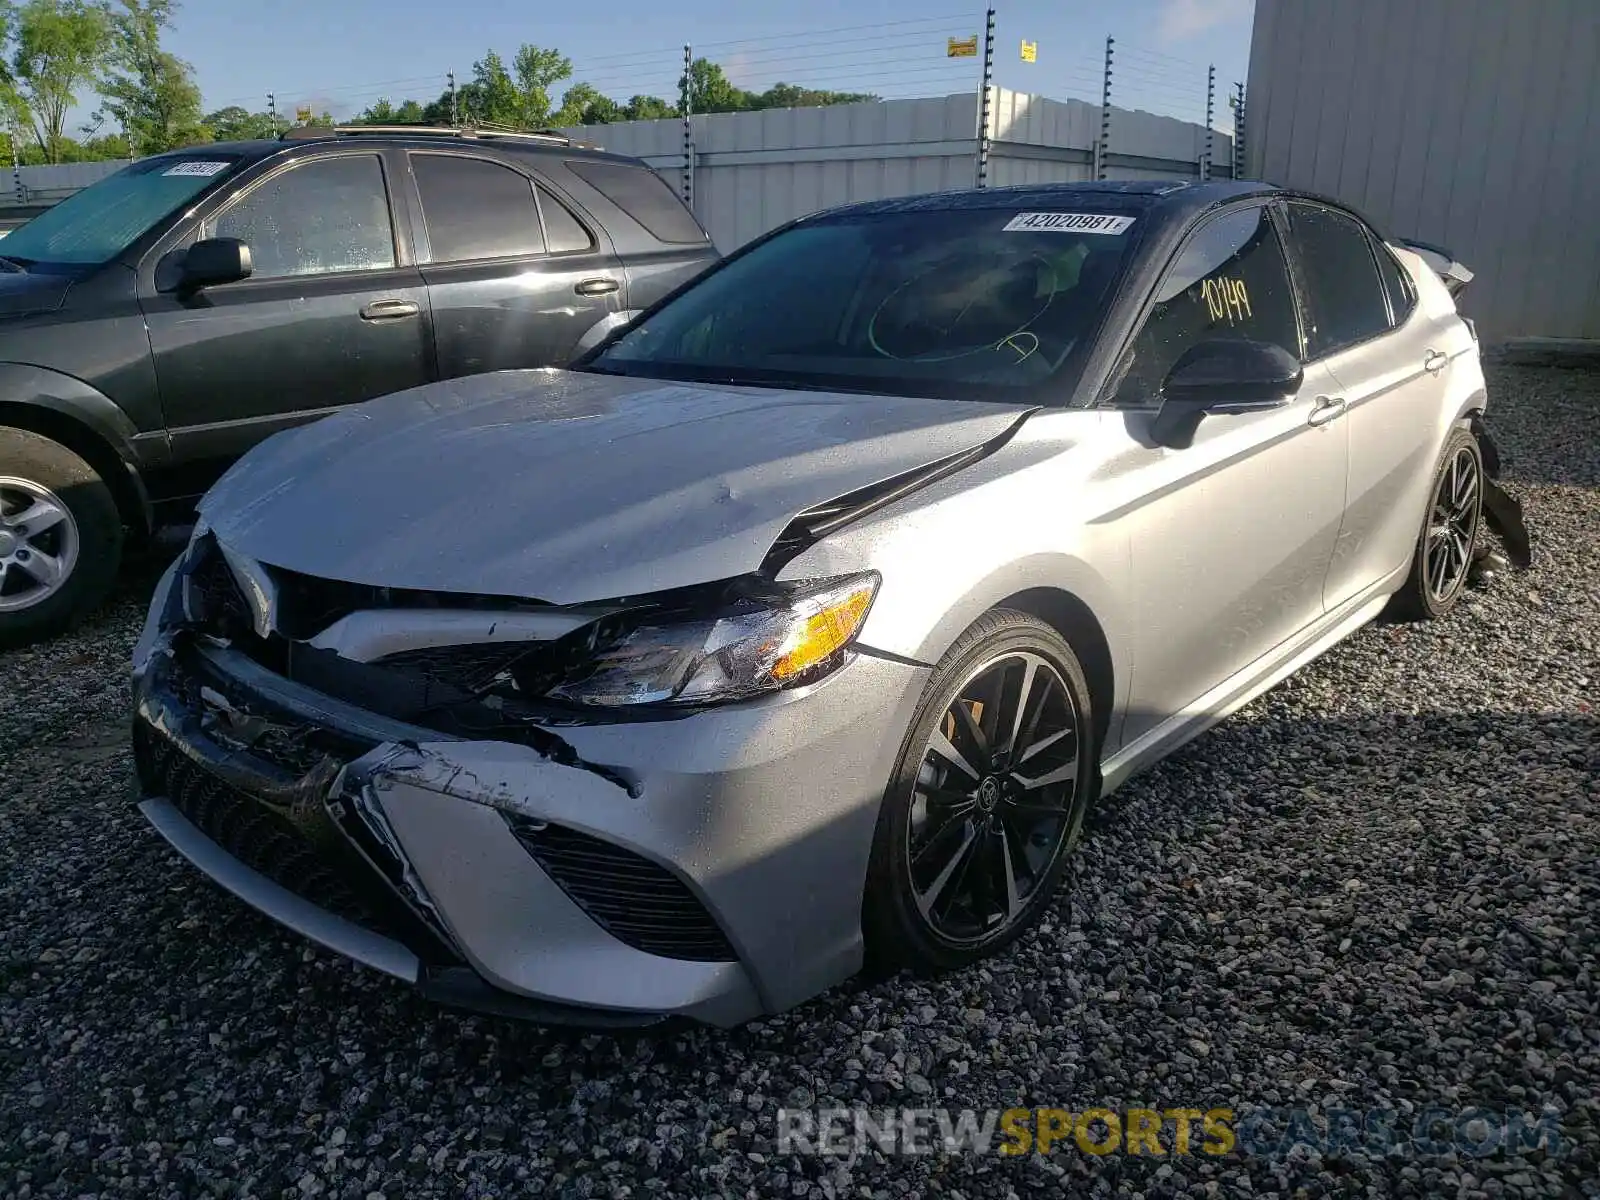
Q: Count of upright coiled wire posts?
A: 9